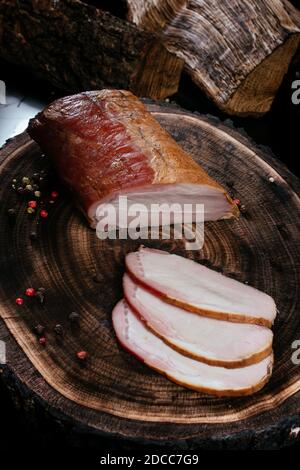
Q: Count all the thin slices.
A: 3